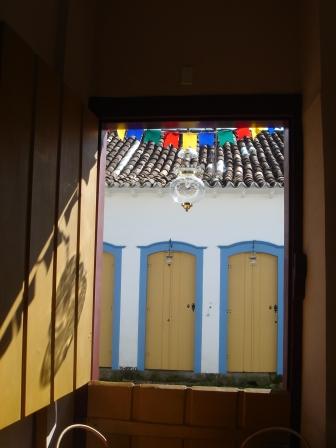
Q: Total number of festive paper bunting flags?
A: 10